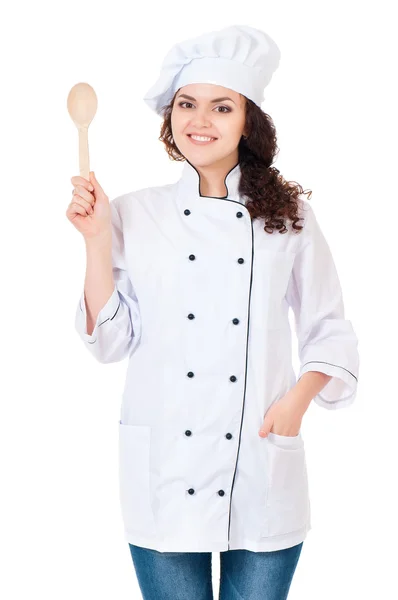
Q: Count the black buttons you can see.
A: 12